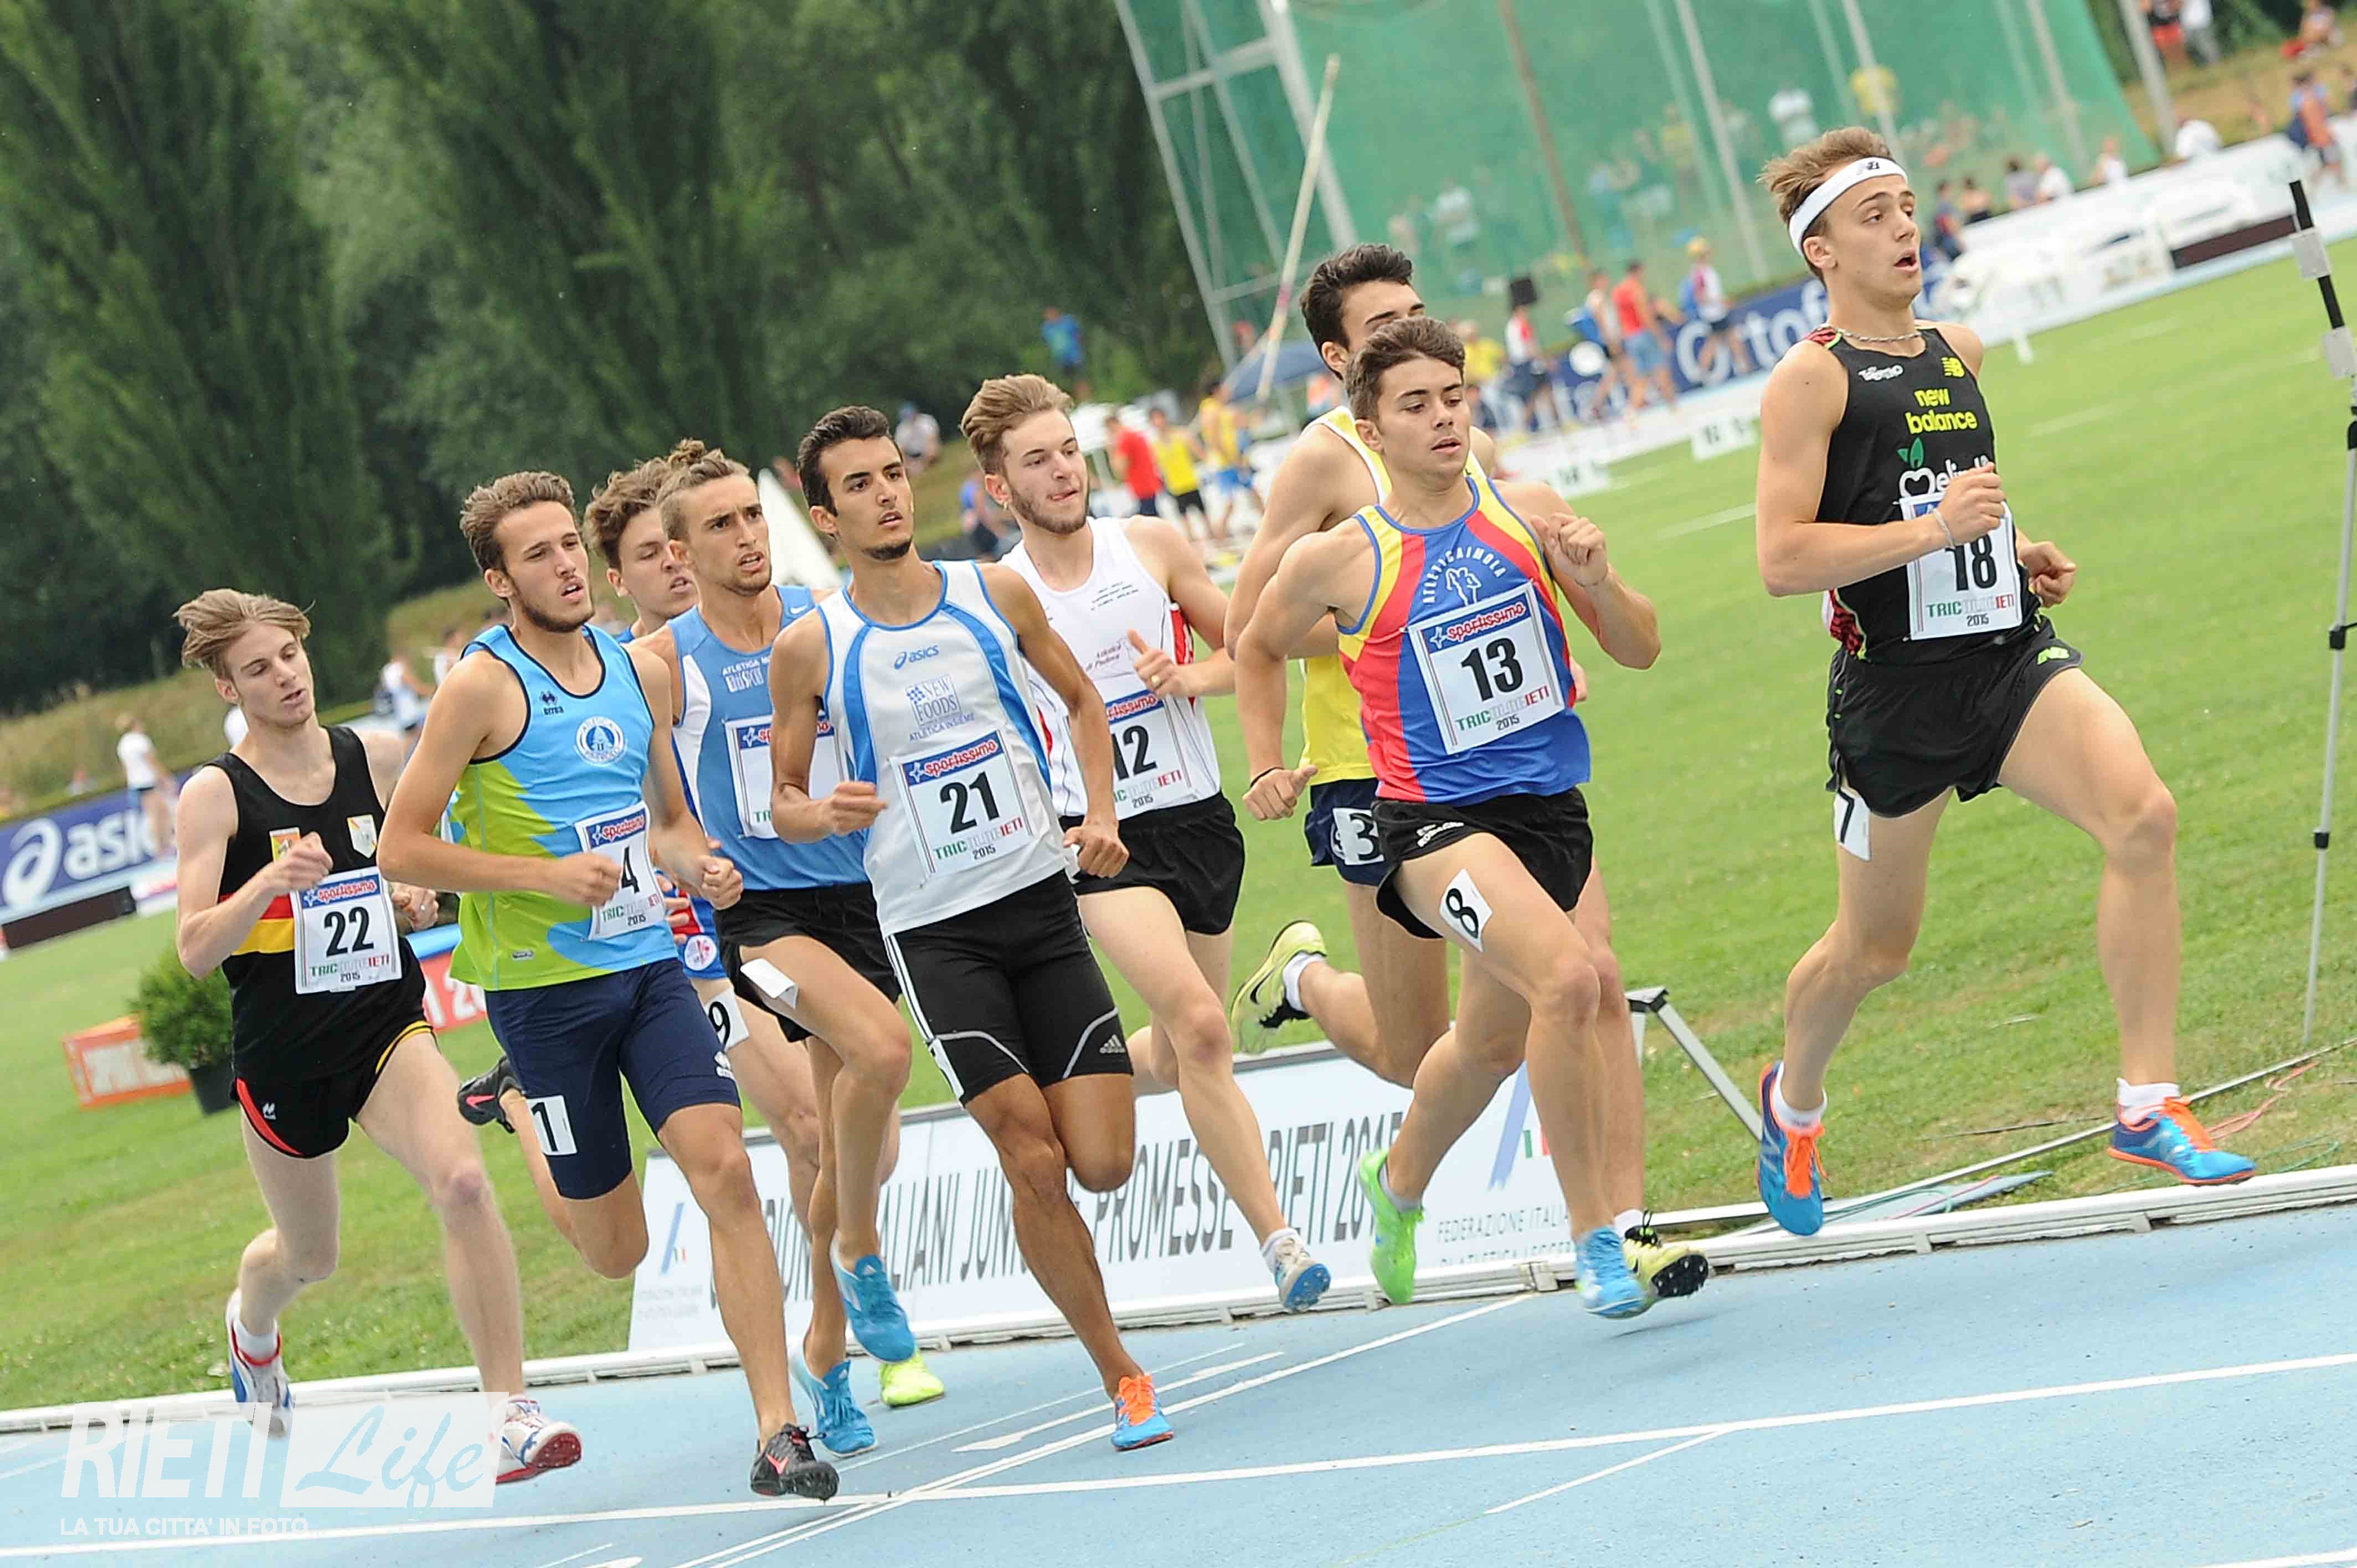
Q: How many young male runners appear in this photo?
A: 9